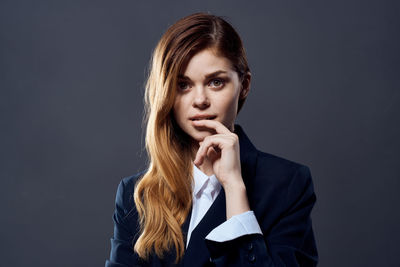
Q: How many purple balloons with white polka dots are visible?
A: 0